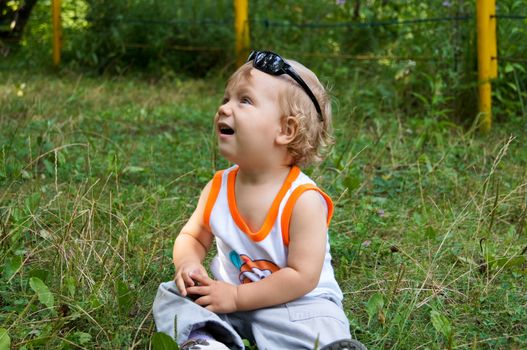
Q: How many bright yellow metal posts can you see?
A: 3